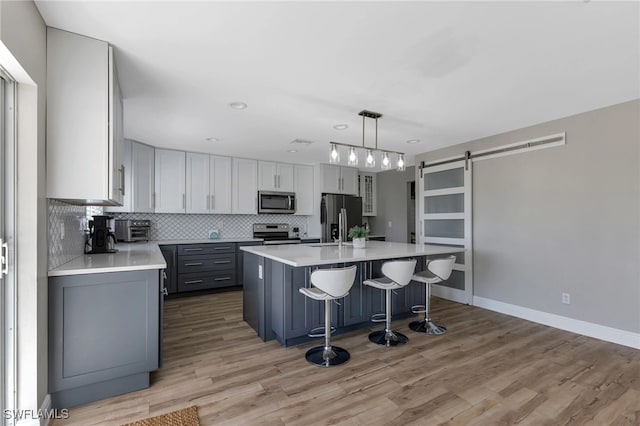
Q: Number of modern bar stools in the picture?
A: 3